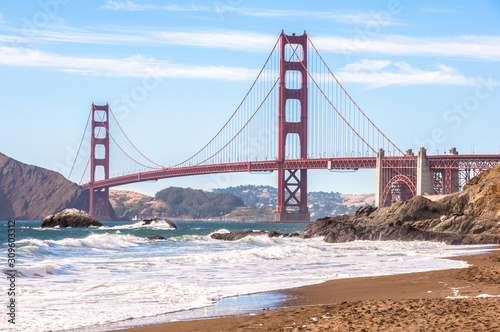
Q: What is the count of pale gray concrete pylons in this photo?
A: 2